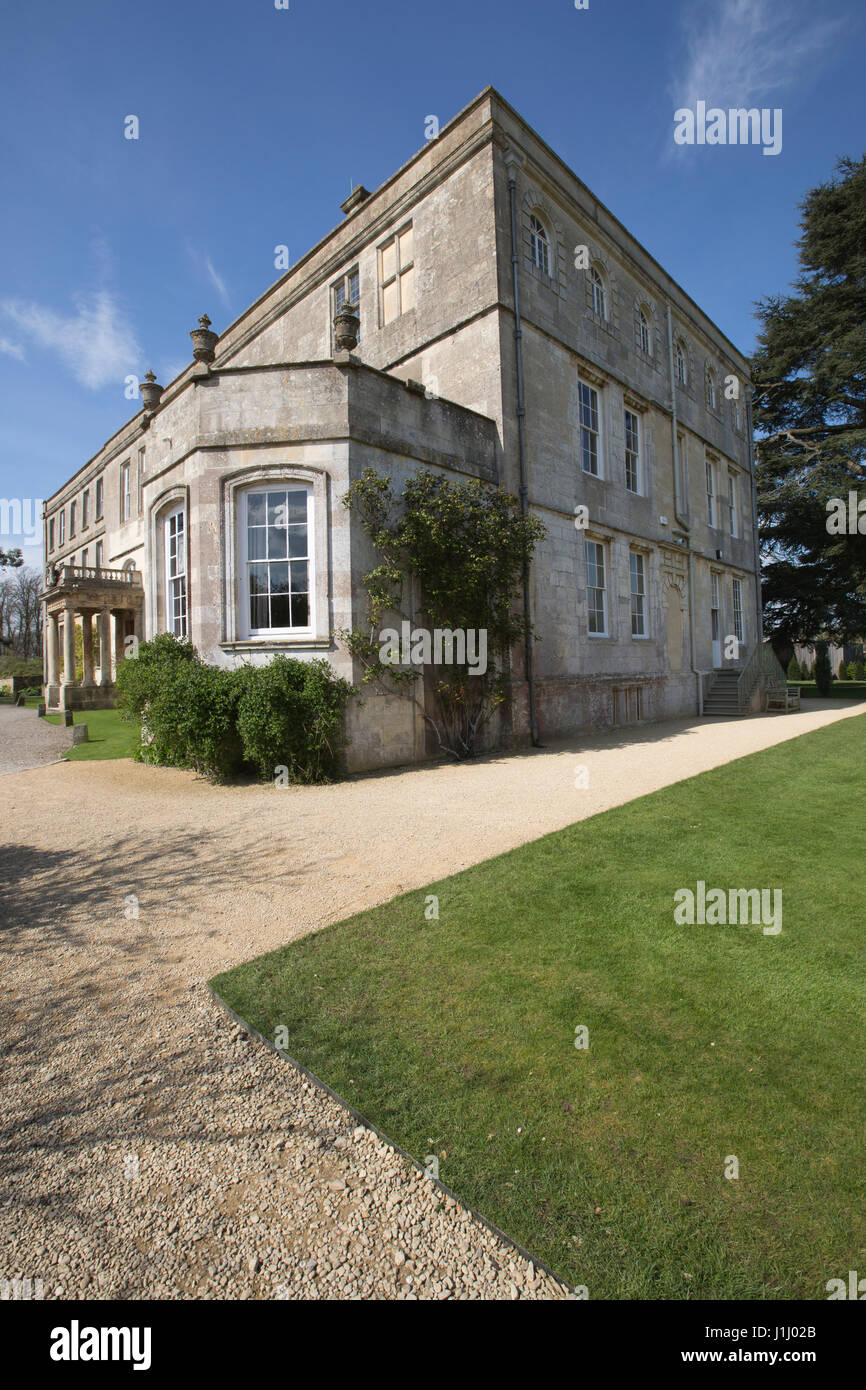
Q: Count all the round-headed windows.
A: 6